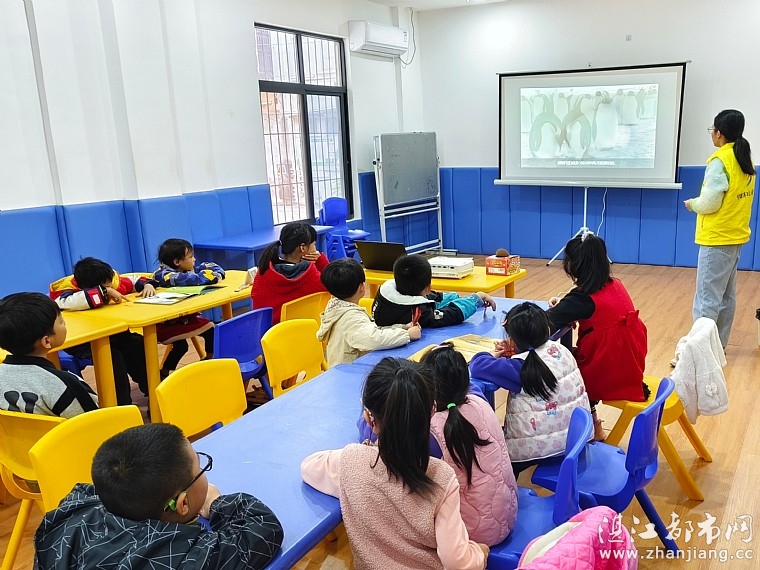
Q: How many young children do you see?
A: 11